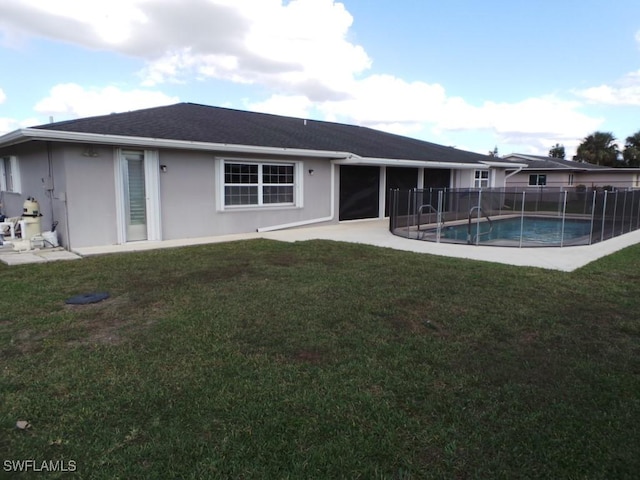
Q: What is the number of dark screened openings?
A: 3